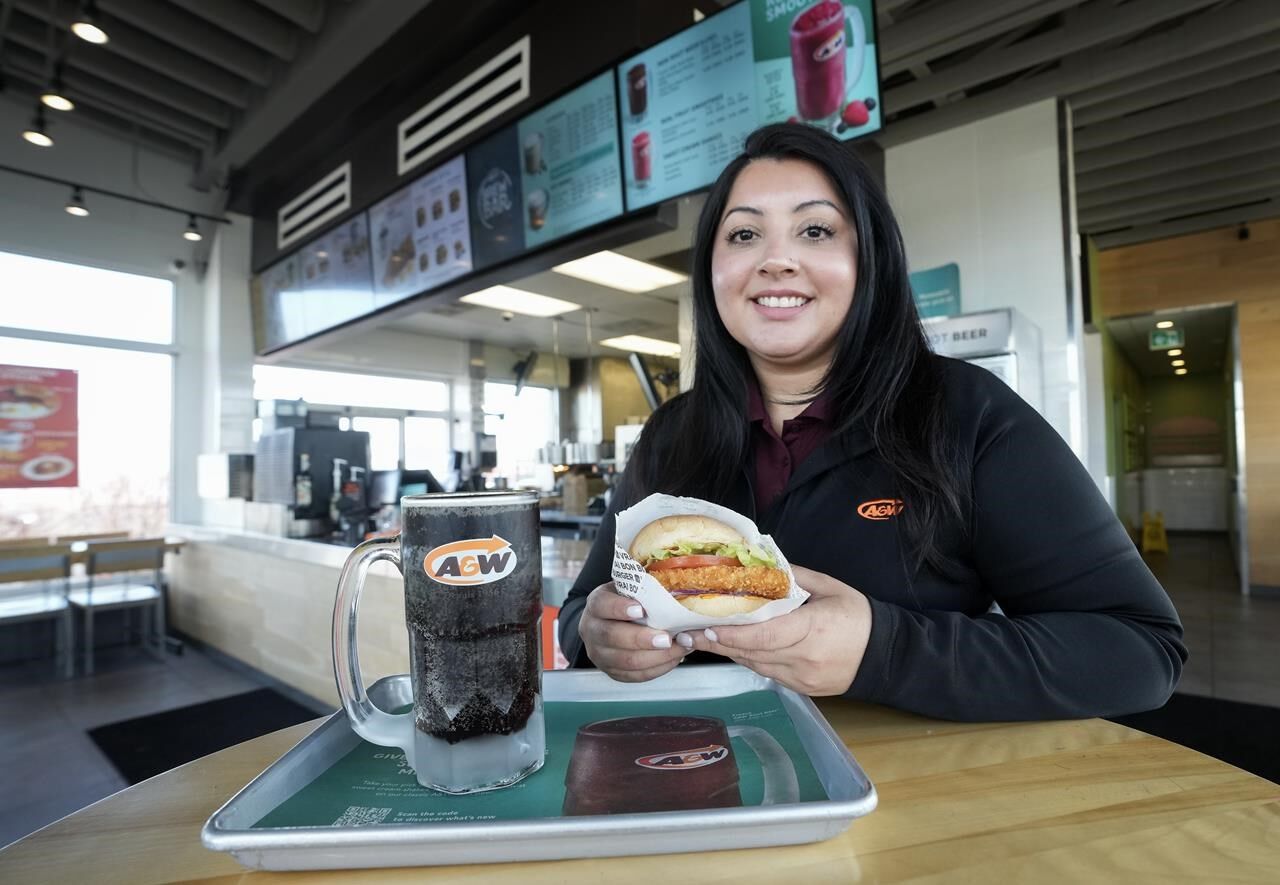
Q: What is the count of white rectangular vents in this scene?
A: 2